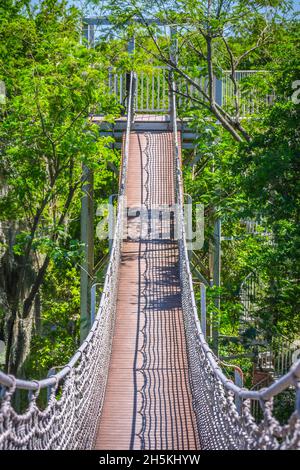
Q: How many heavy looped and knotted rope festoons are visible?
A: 2